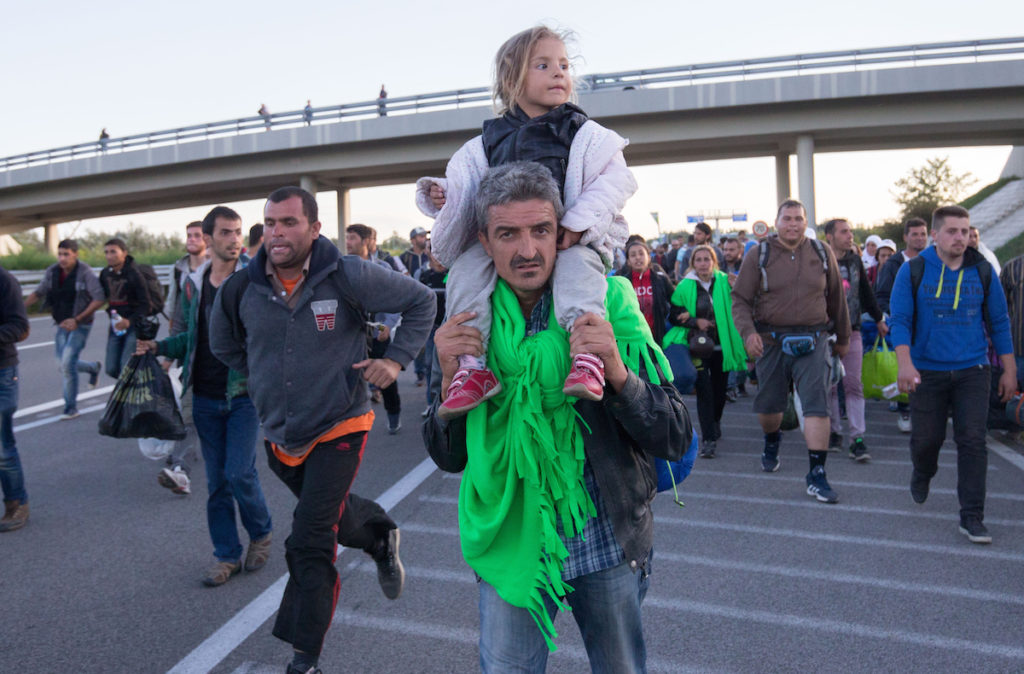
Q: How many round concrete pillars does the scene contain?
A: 5